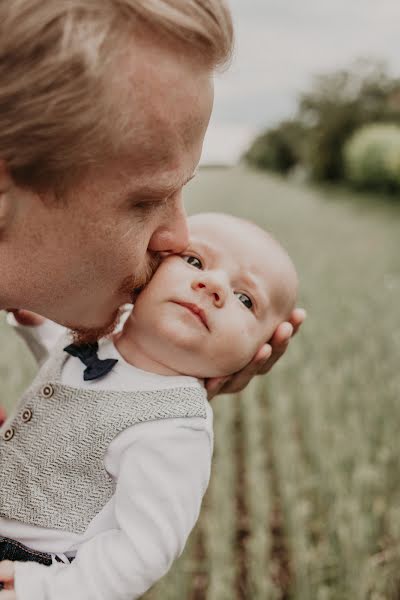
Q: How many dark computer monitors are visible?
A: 0